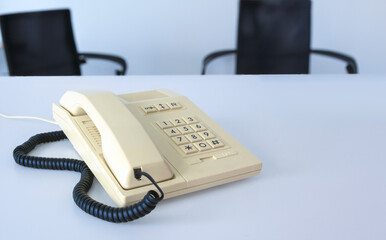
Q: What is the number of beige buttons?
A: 15